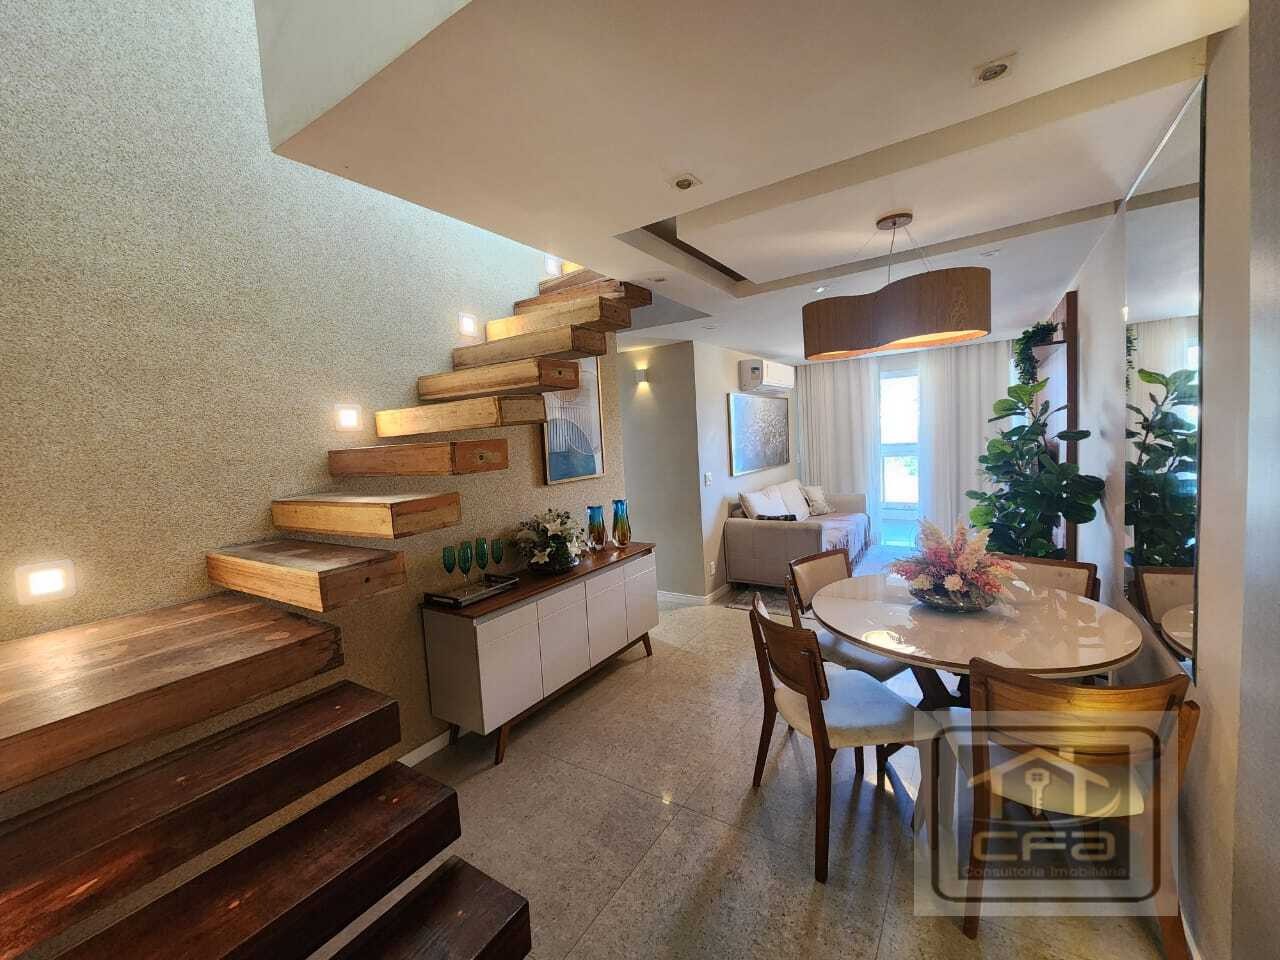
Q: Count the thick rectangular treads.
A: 13